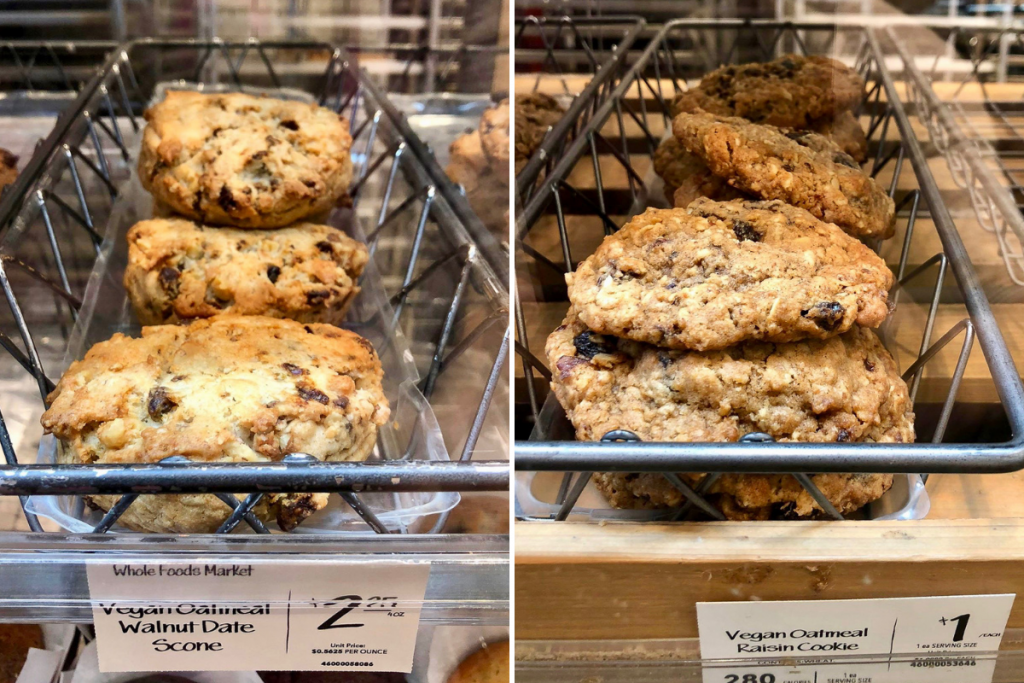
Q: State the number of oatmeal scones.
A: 3